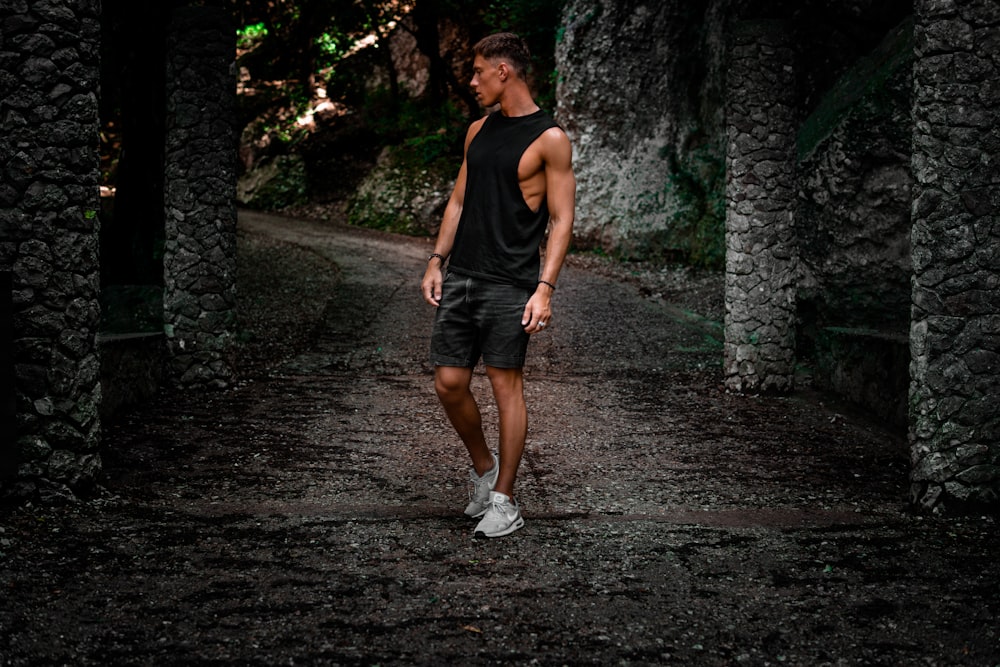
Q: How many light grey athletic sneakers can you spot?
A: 2